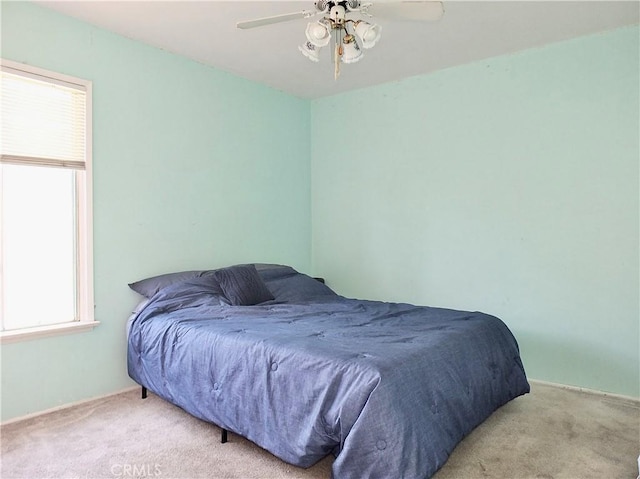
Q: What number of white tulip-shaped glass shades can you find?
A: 4